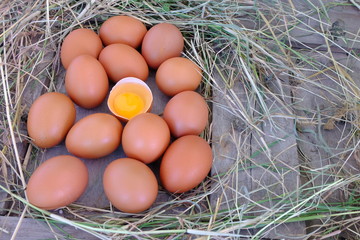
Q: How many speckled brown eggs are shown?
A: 13